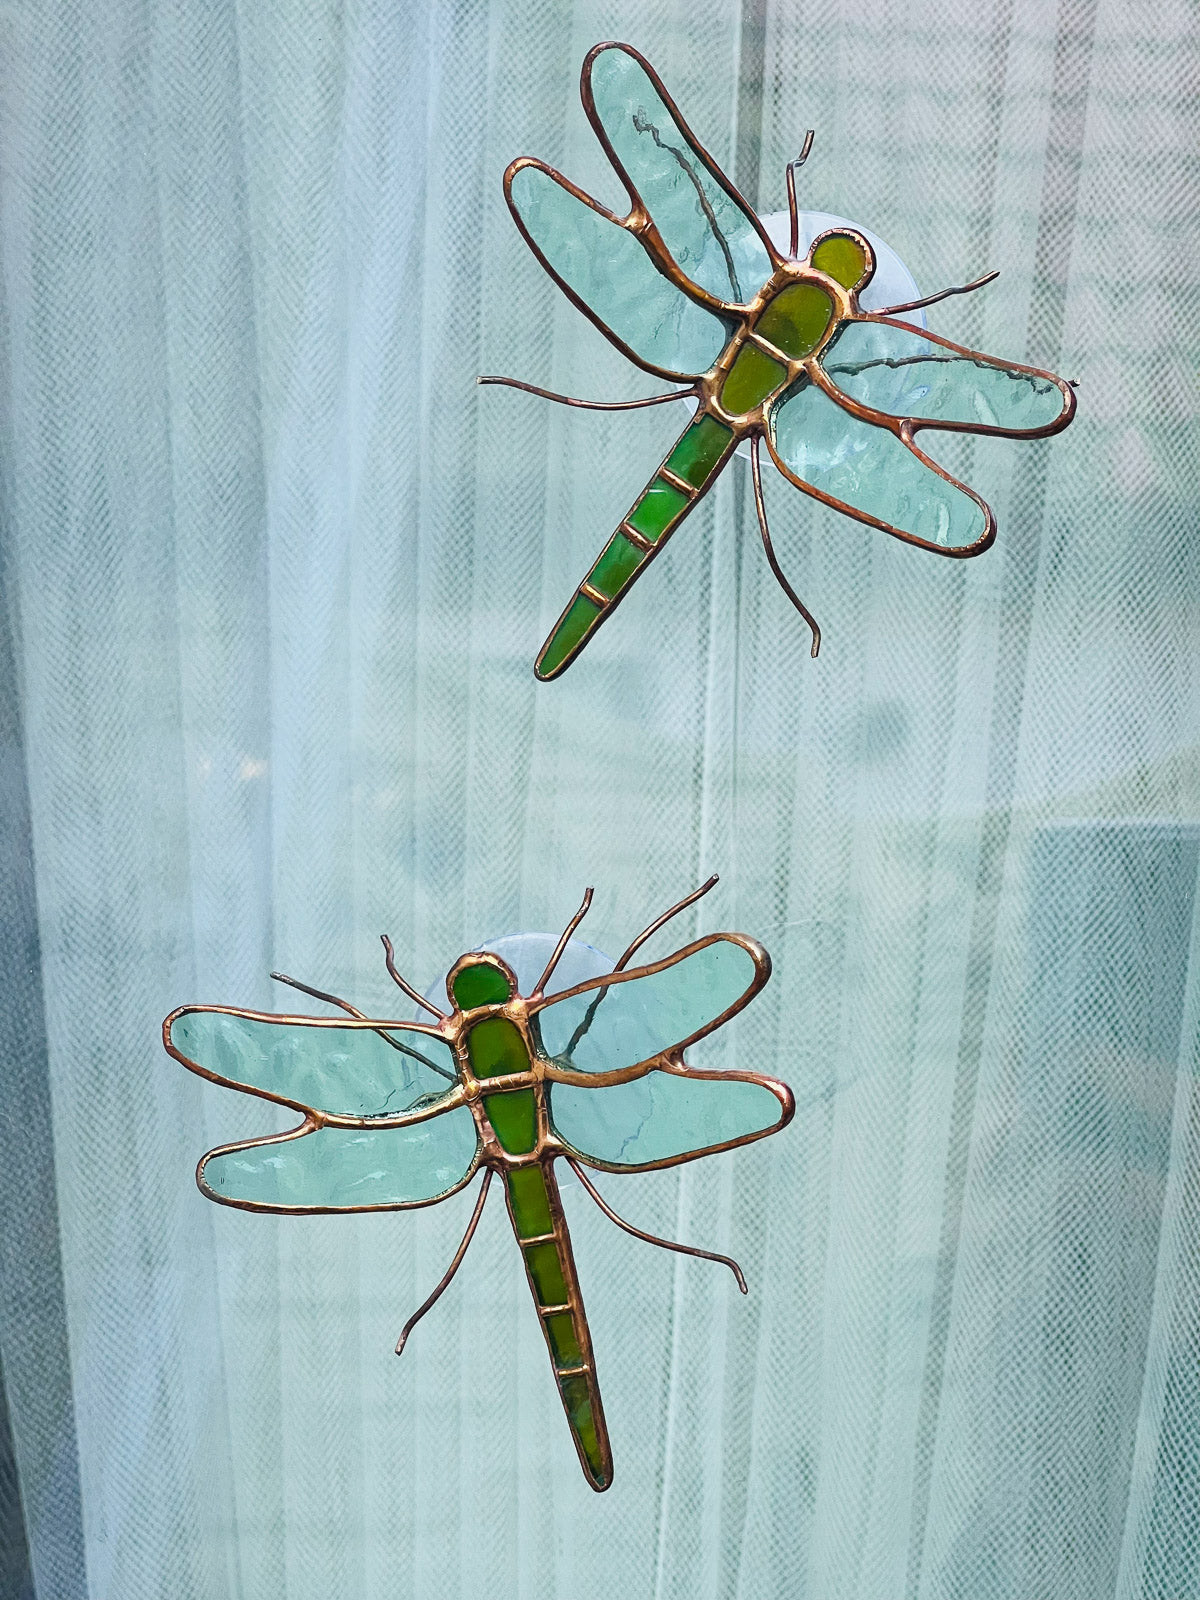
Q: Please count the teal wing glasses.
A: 8